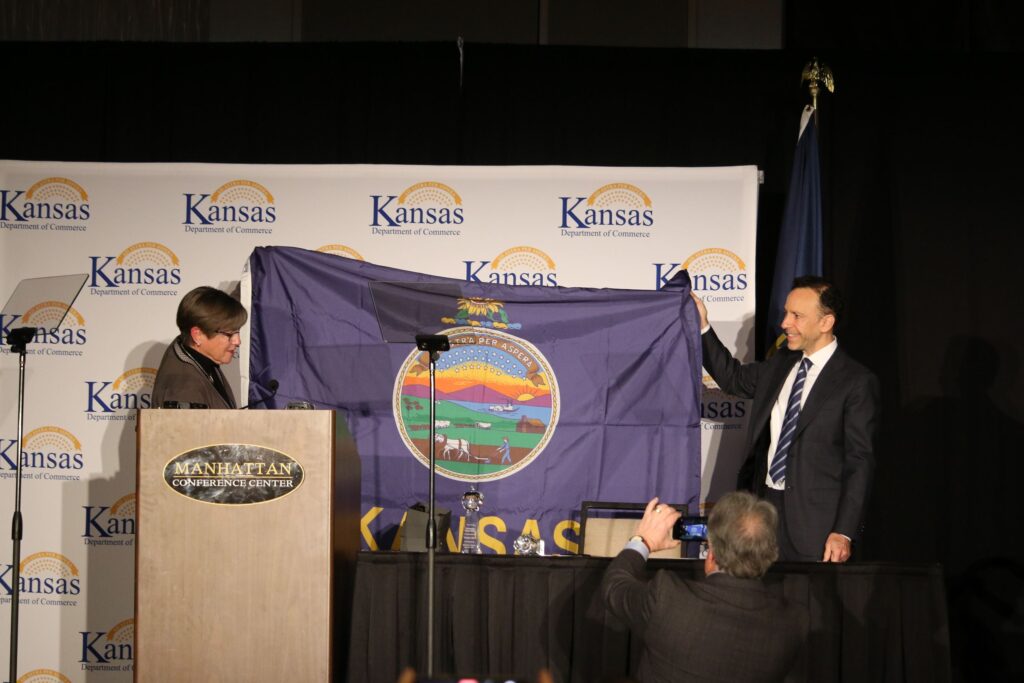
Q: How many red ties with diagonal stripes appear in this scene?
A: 0